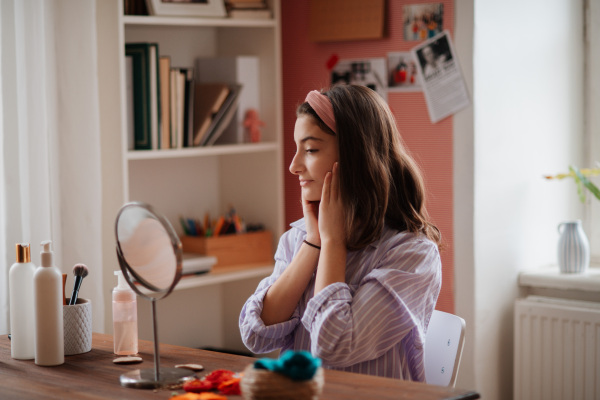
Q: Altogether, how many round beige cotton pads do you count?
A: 2